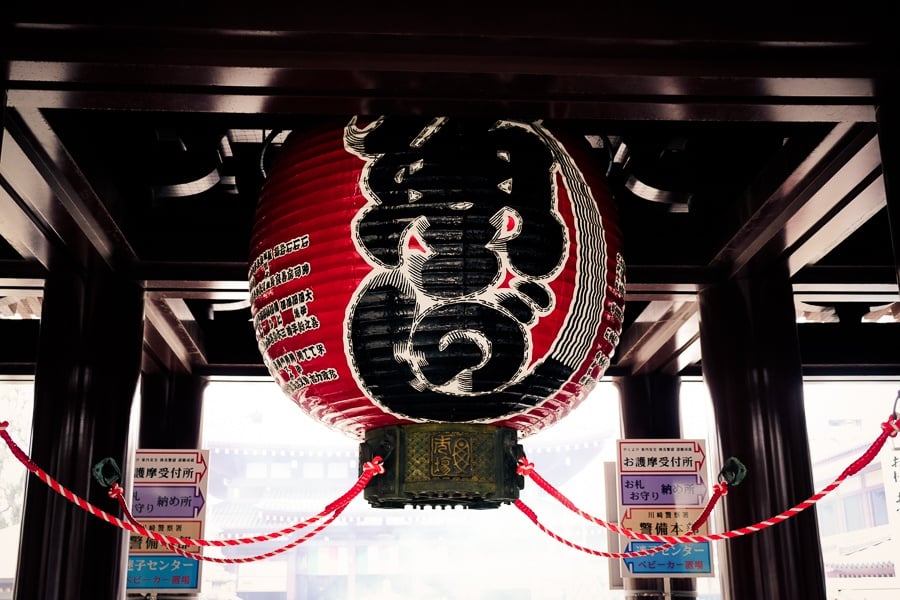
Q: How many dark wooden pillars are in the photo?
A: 4